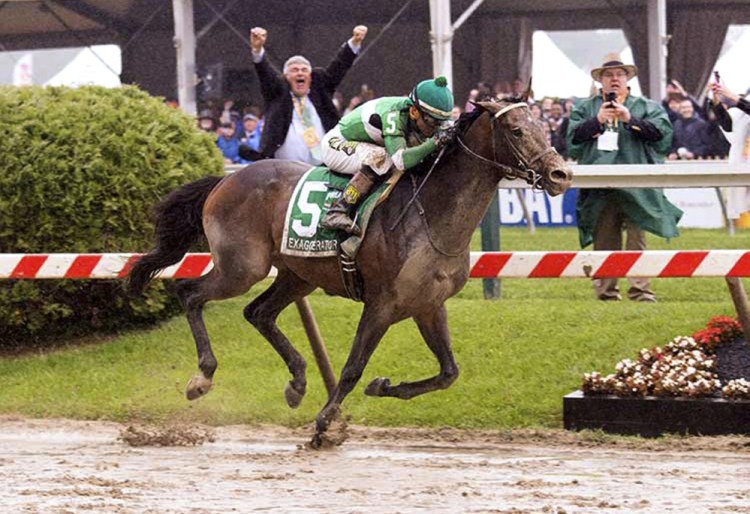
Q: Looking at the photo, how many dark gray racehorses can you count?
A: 1